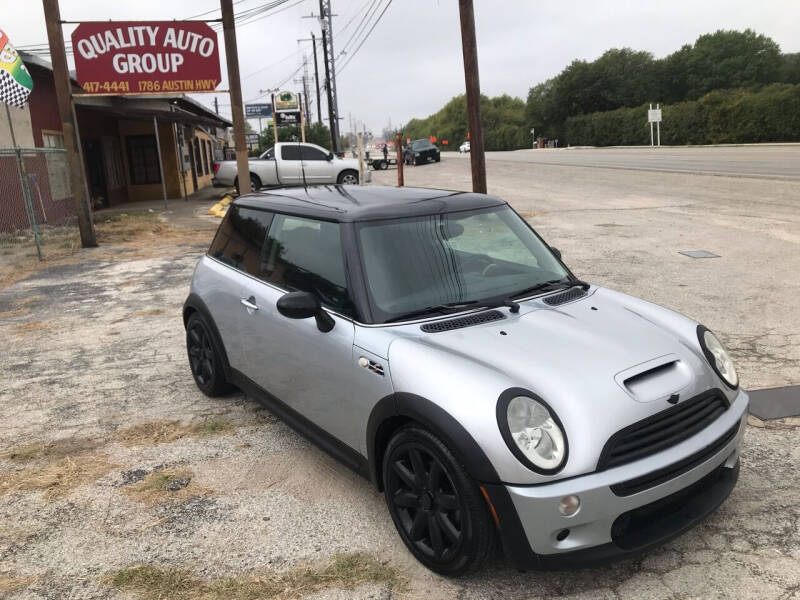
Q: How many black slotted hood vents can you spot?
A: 2